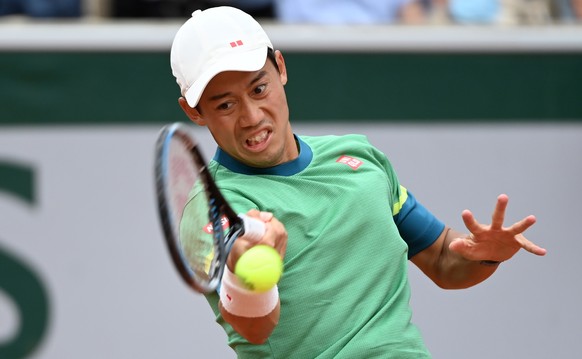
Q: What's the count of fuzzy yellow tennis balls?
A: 1